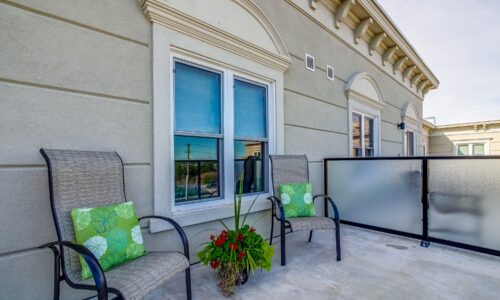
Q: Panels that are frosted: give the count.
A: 2